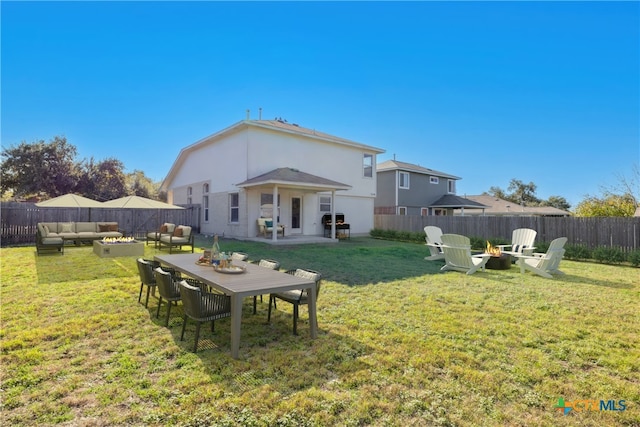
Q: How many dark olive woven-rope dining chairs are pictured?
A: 6